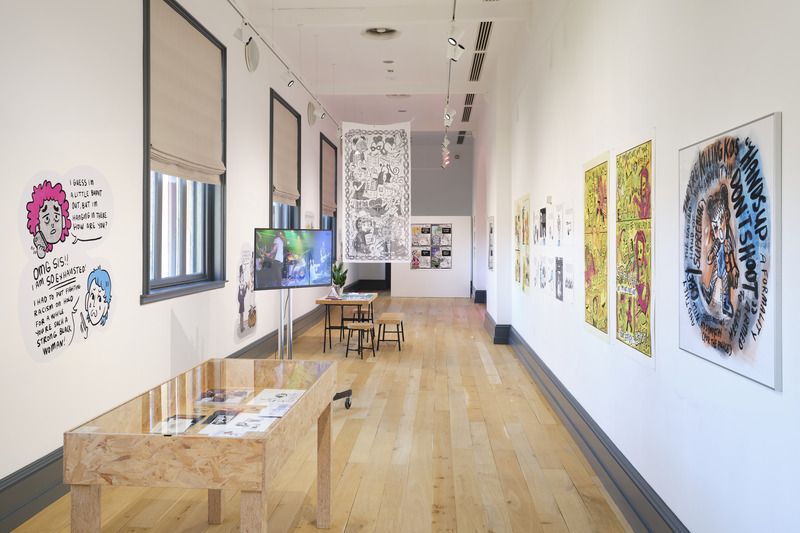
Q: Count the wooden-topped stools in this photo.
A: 3